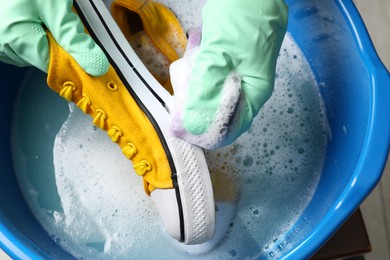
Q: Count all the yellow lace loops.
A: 6